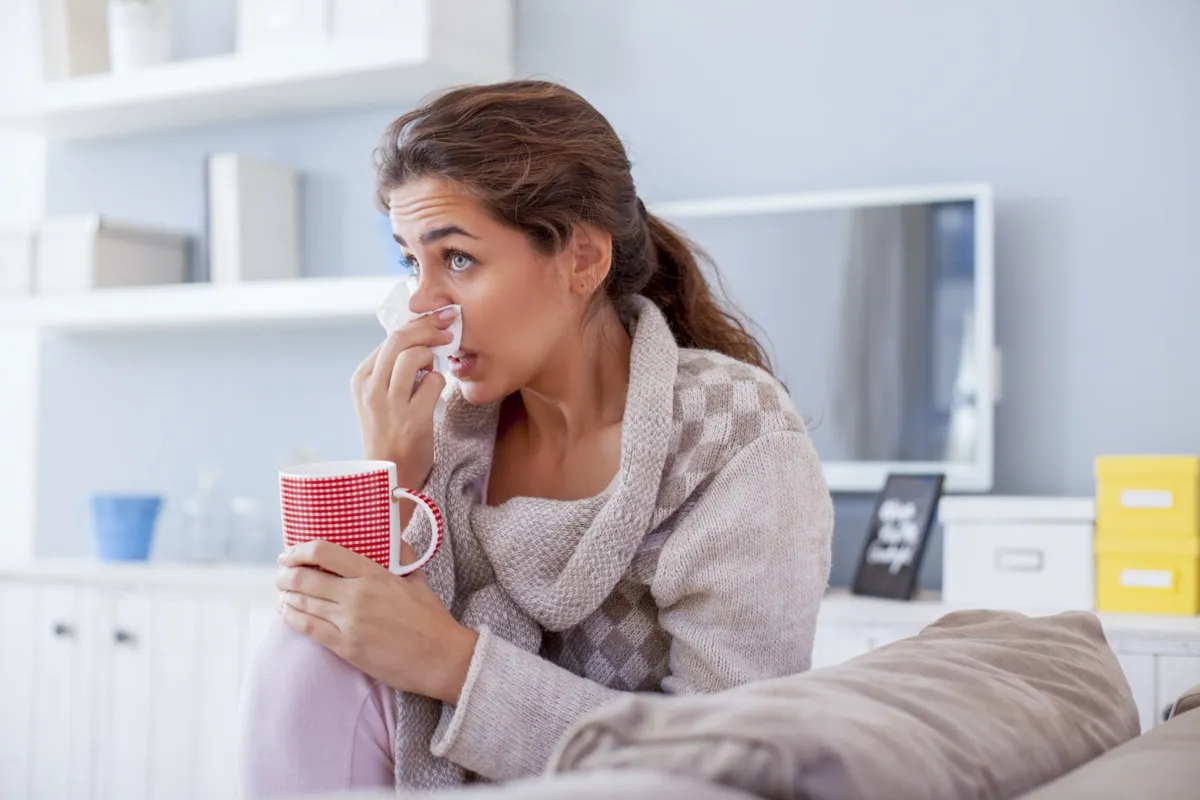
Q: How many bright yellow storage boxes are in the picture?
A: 2